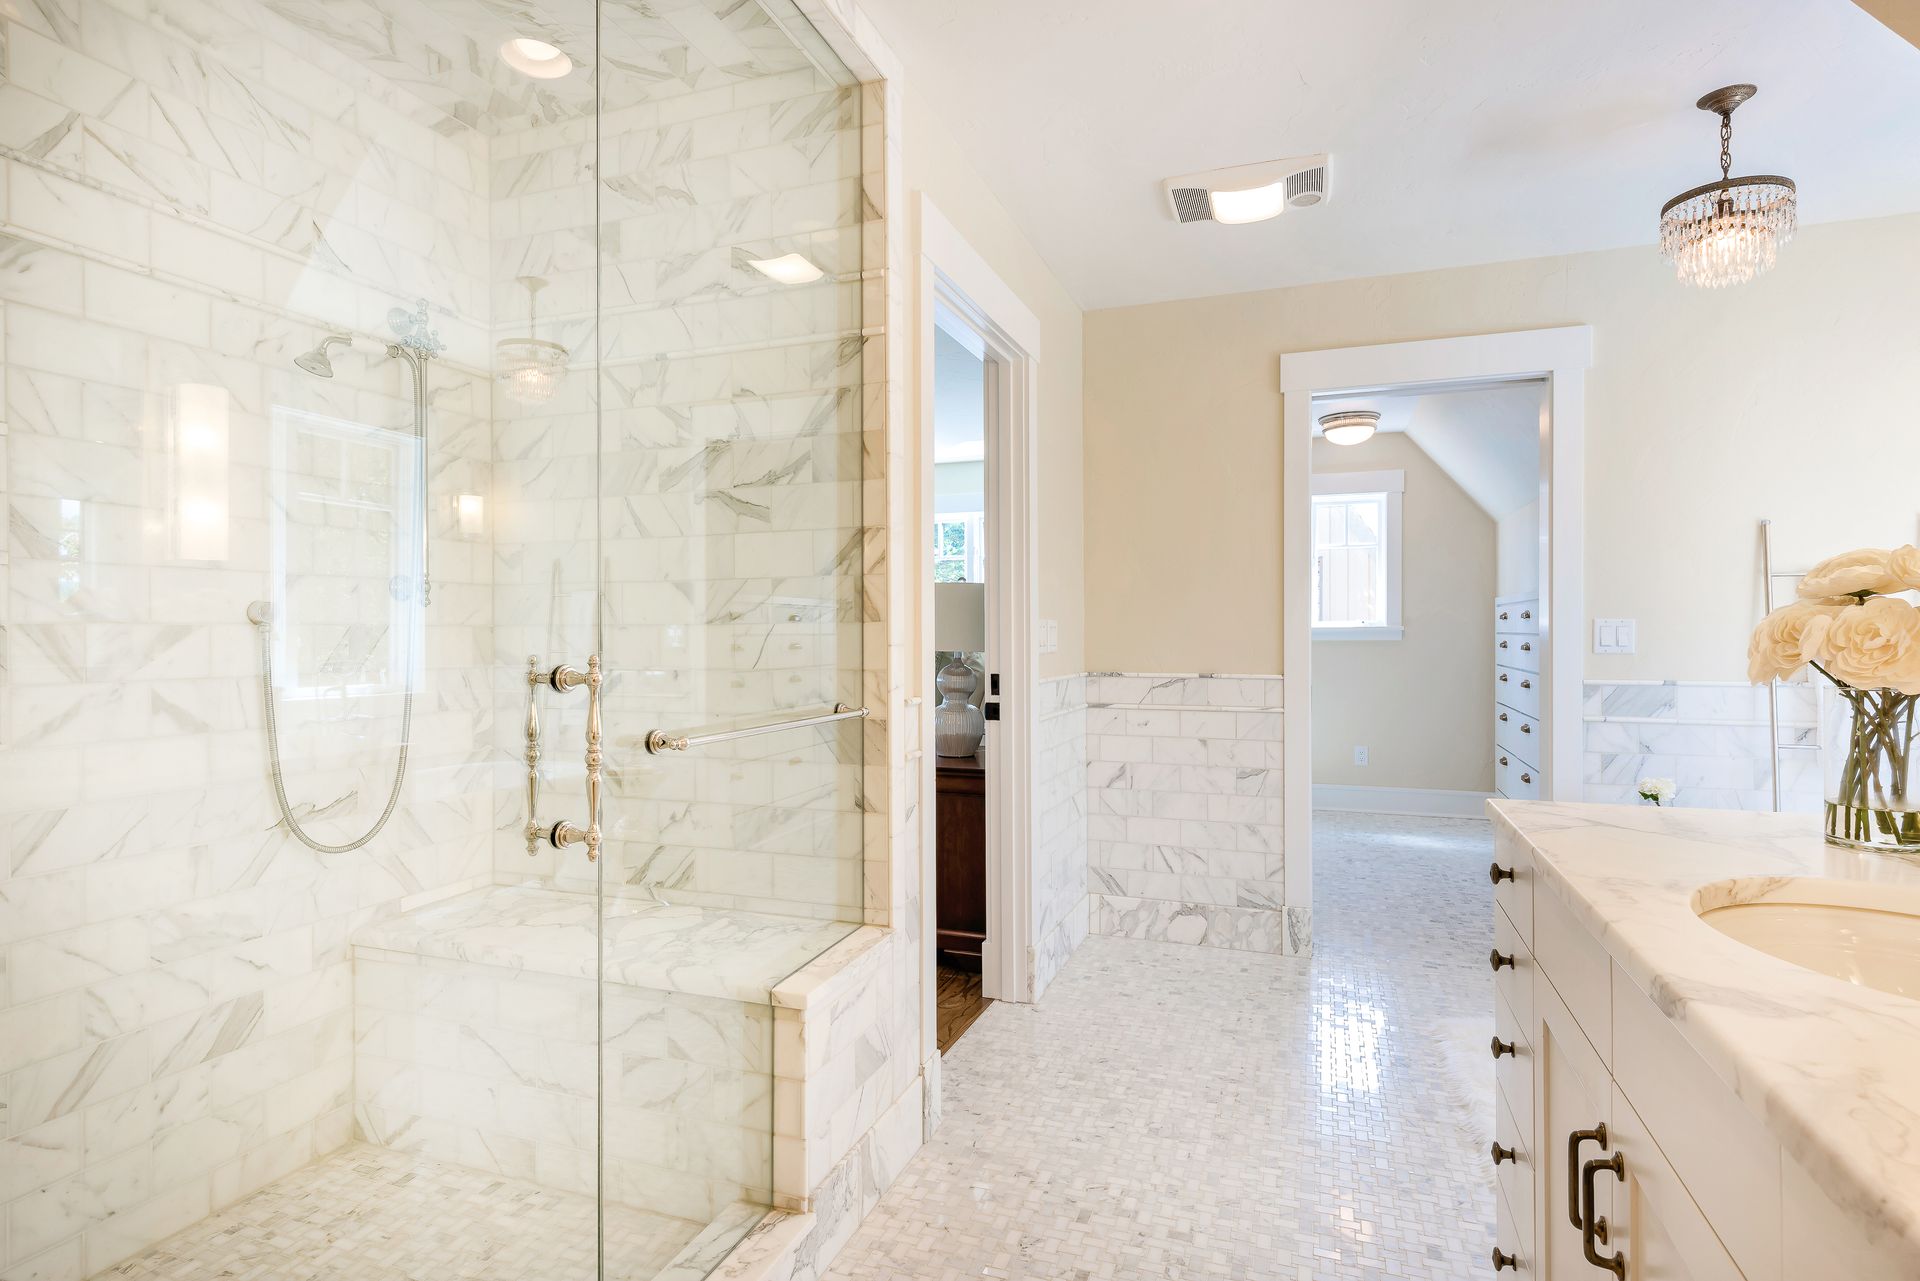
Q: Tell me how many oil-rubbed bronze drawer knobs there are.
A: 5